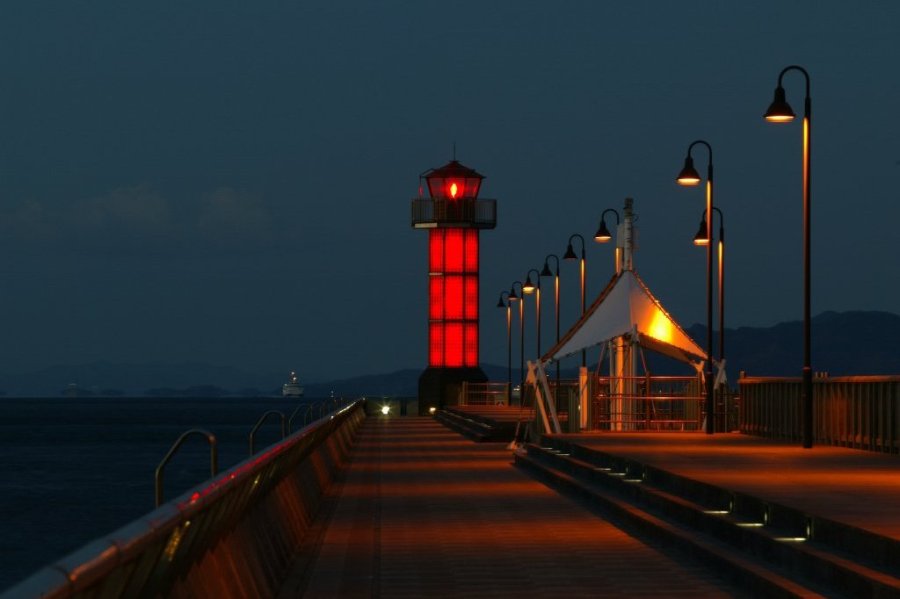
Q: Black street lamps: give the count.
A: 9